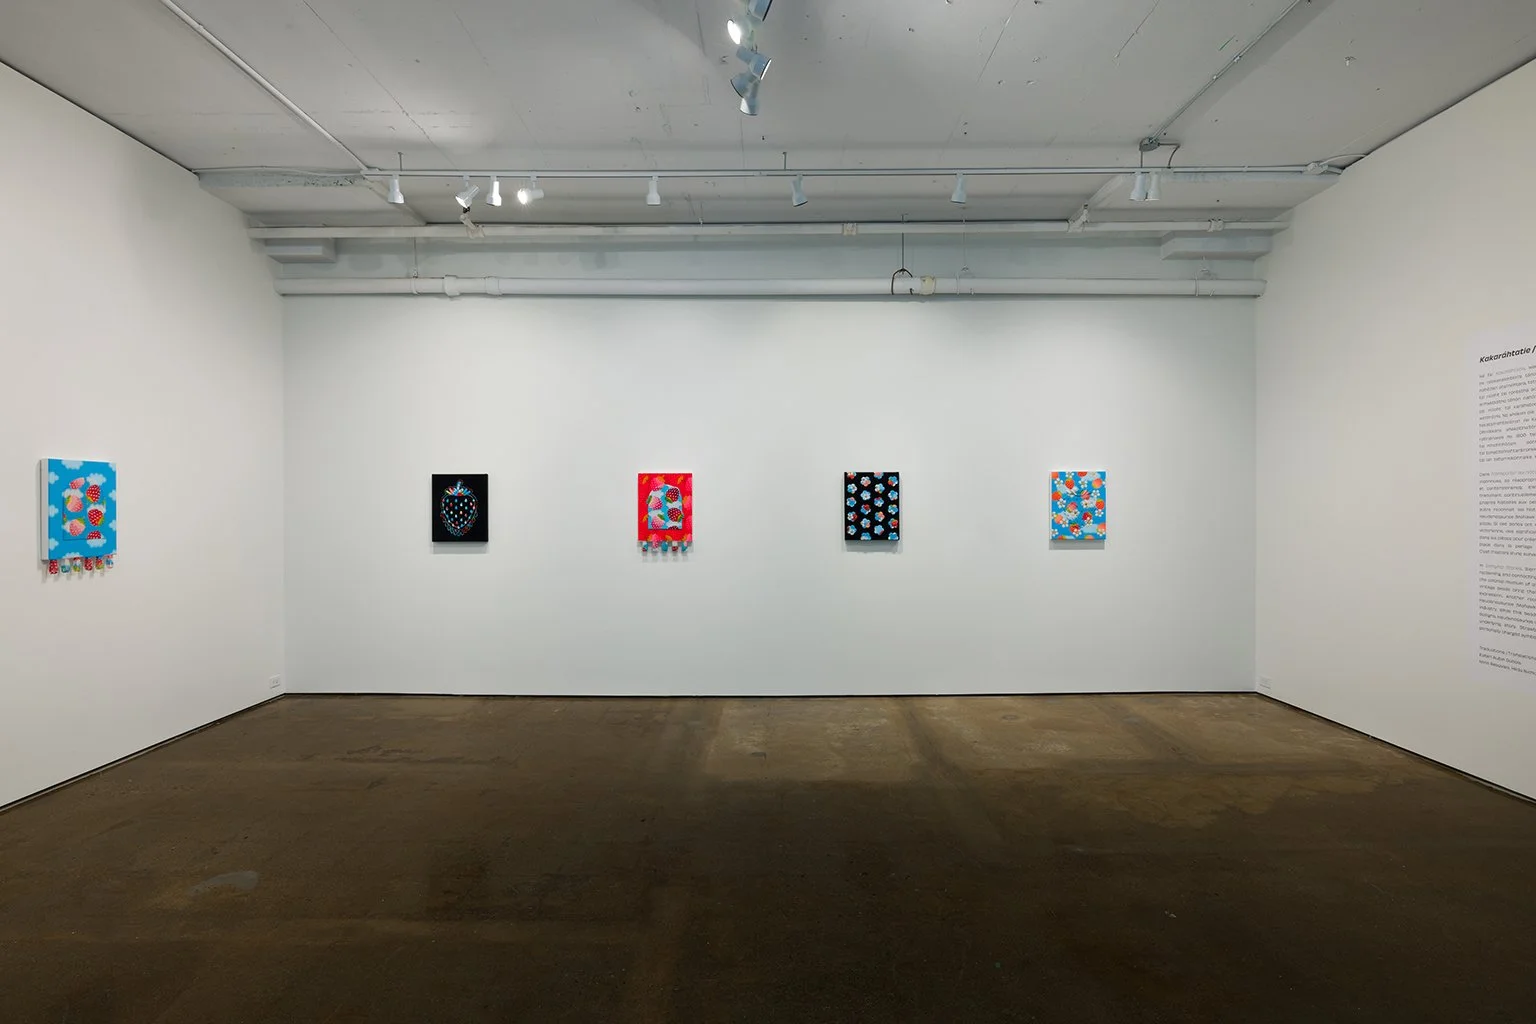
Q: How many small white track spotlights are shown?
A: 14